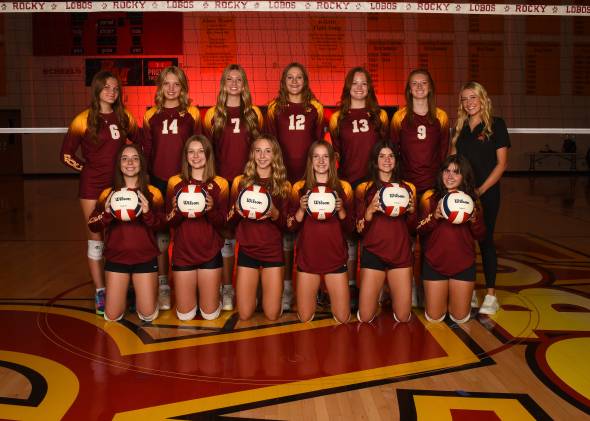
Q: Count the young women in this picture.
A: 13